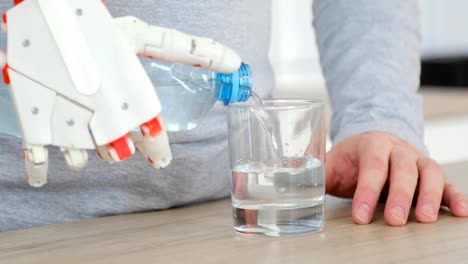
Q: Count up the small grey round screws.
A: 5